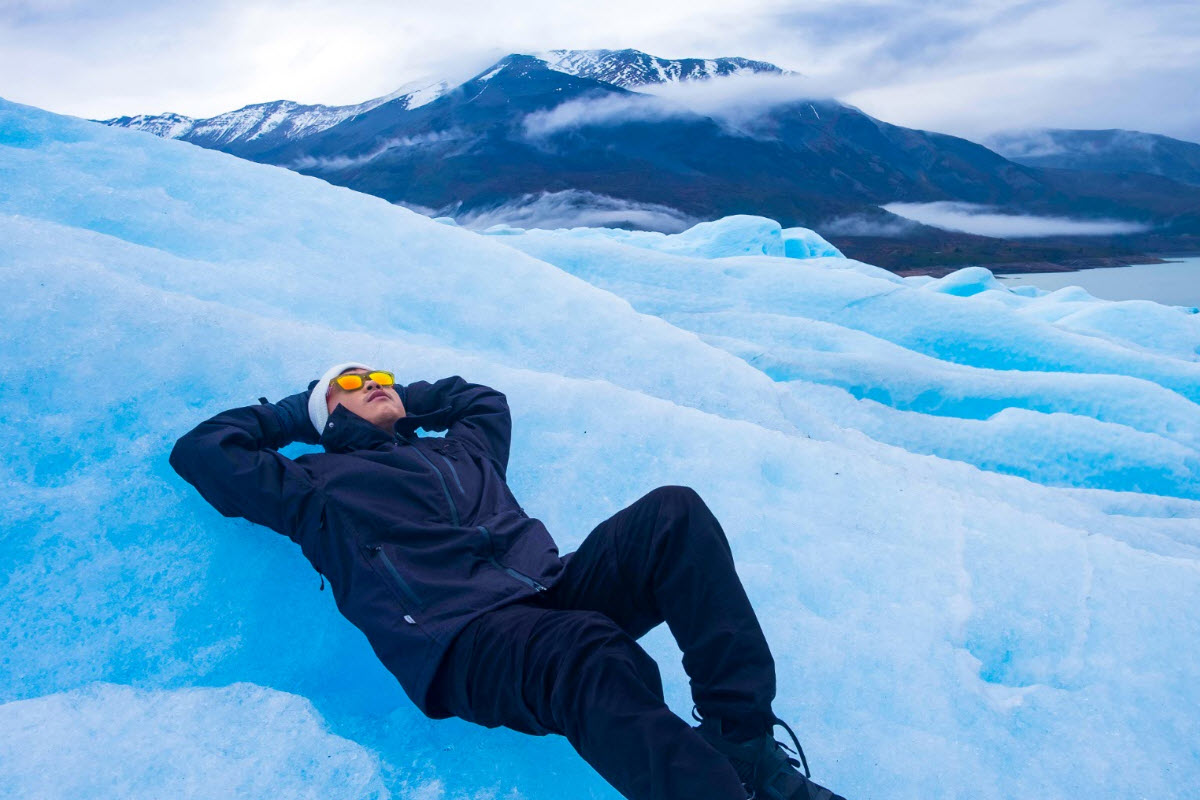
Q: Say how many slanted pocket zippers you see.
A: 2